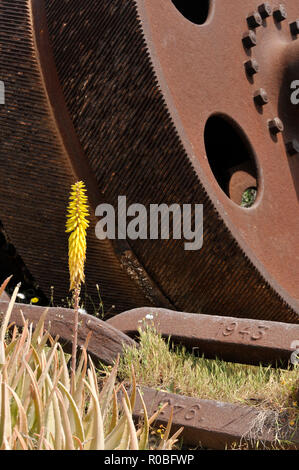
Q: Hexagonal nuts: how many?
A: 9